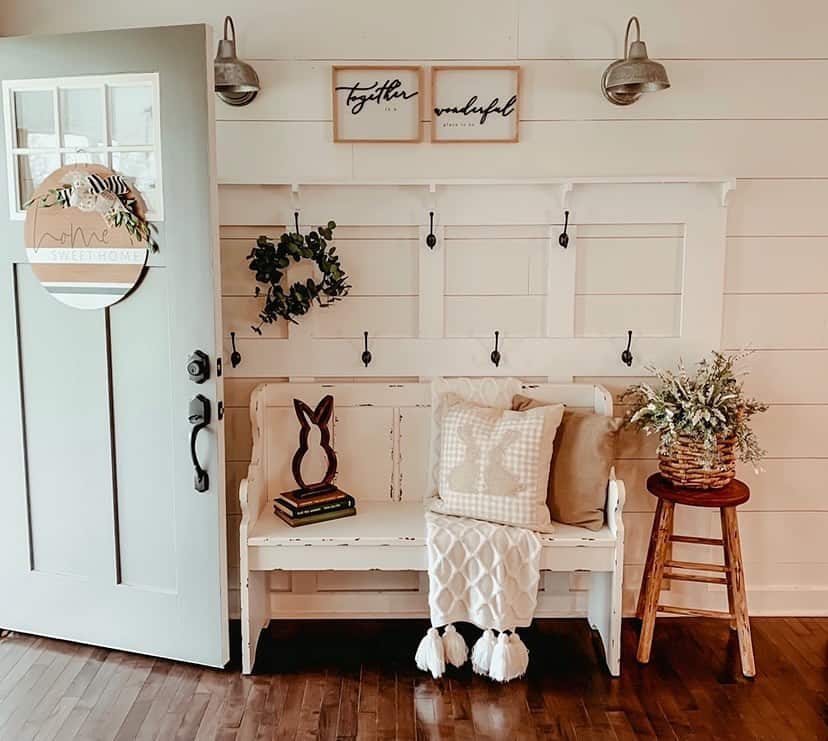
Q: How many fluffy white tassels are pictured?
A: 5